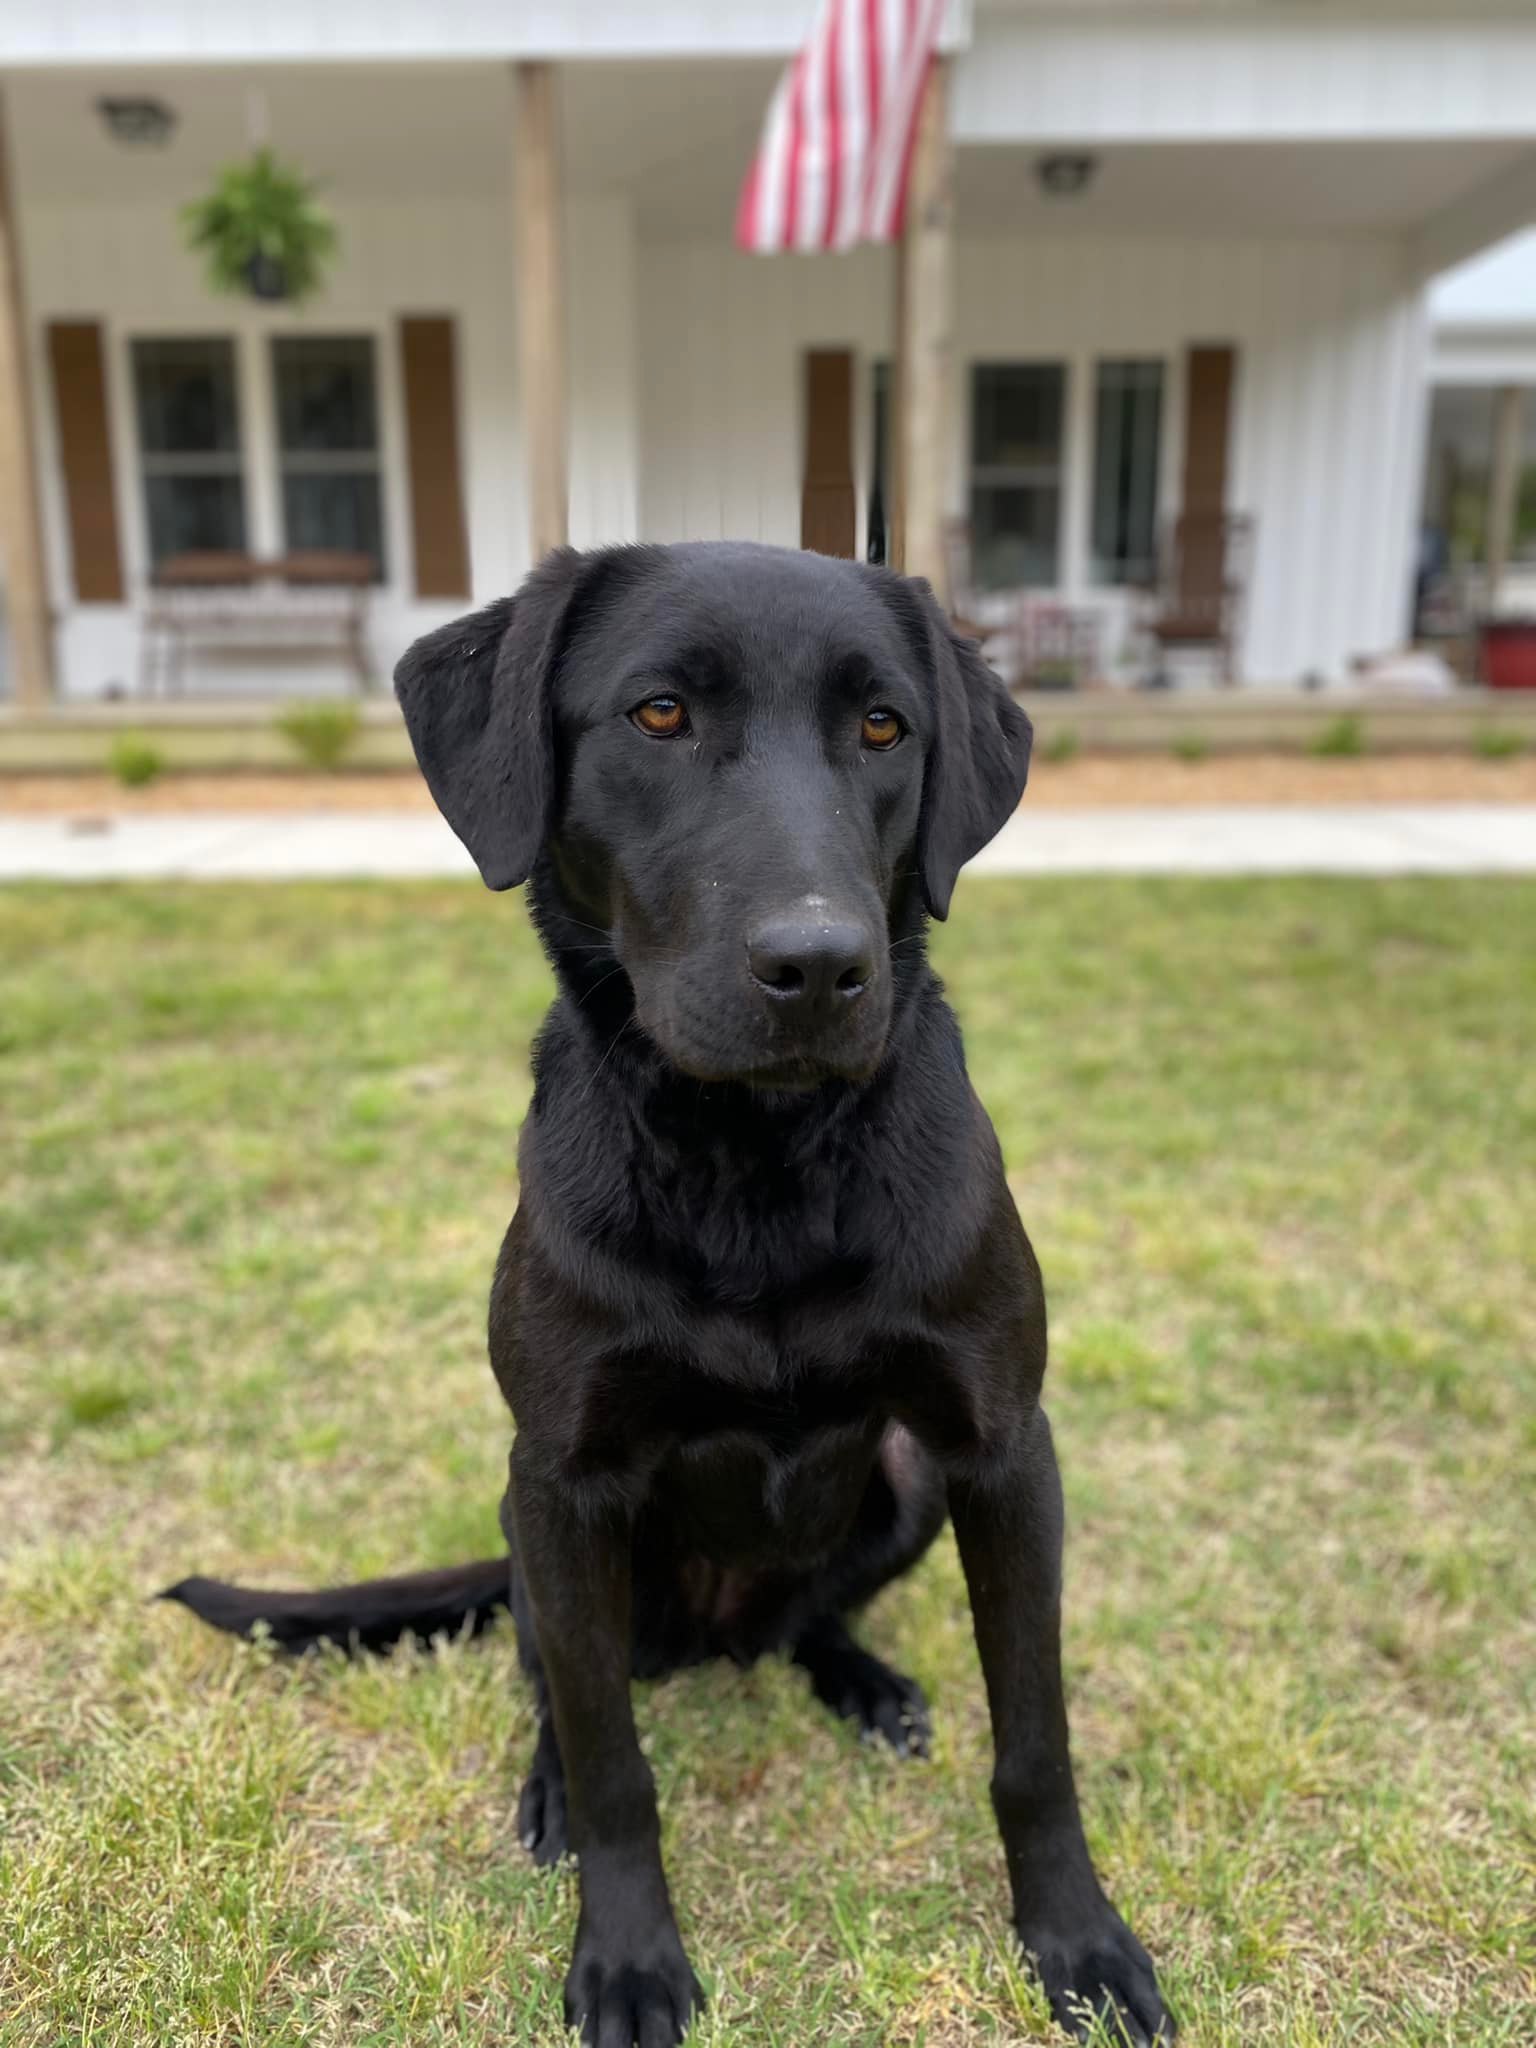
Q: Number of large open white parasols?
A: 0